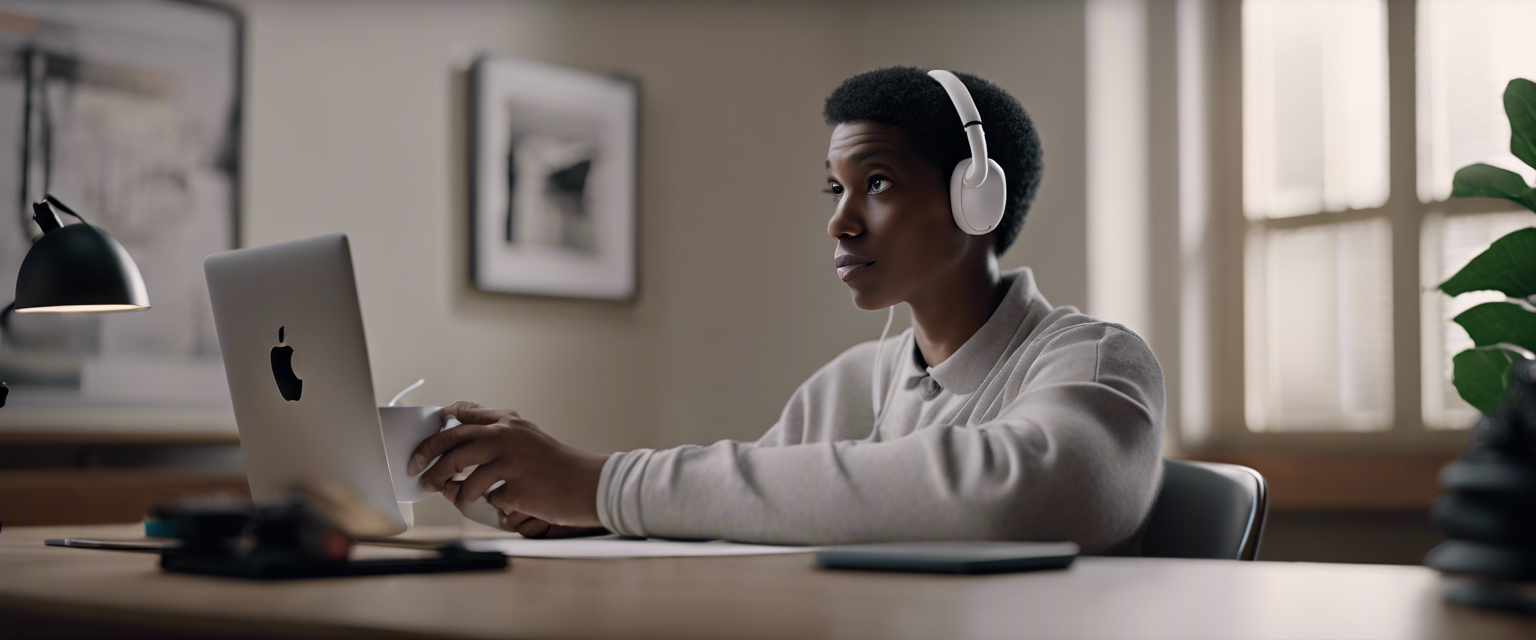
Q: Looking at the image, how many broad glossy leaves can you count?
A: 5